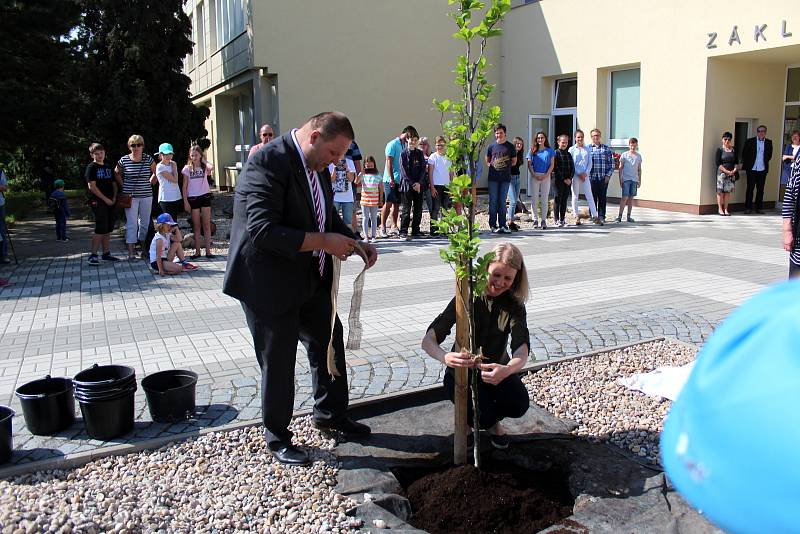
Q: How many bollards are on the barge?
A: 0